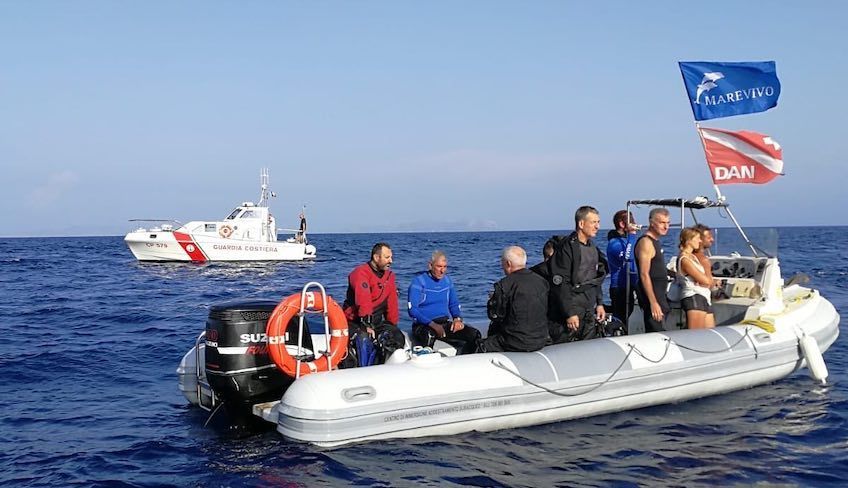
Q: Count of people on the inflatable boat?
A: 9